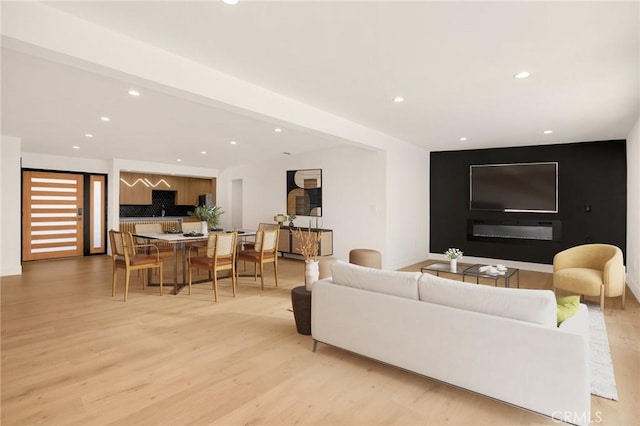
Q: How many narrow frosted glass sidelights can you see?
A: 1